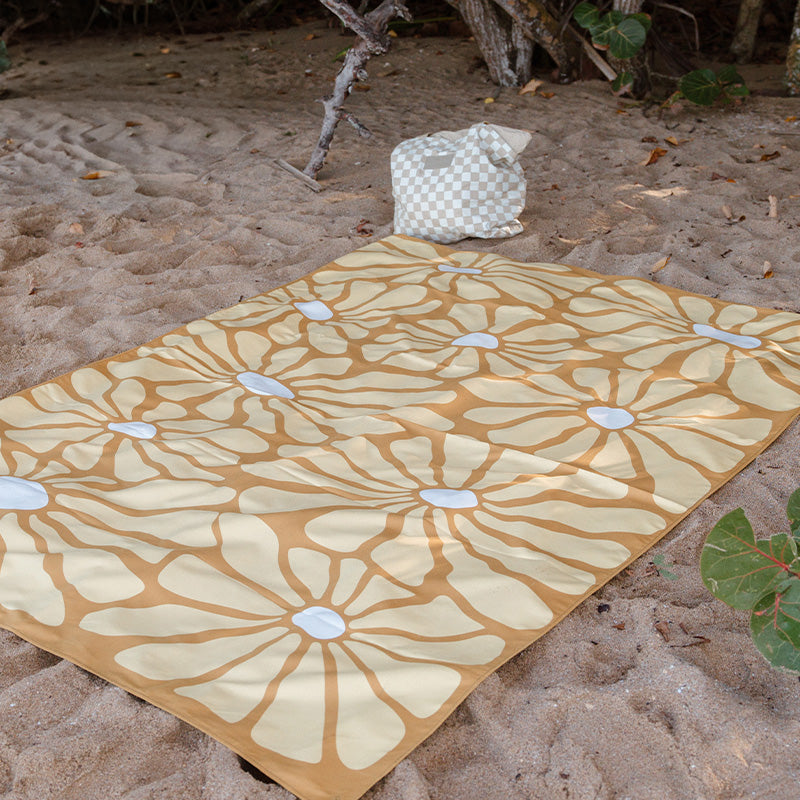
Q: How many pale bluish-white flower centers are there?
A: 10